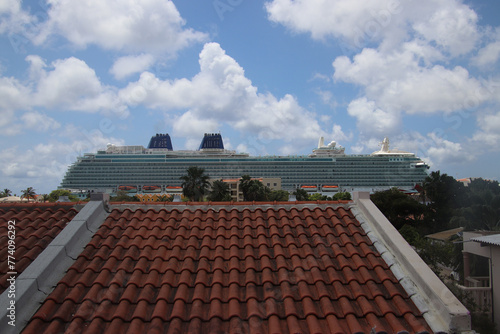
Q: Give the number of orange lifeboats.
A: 5